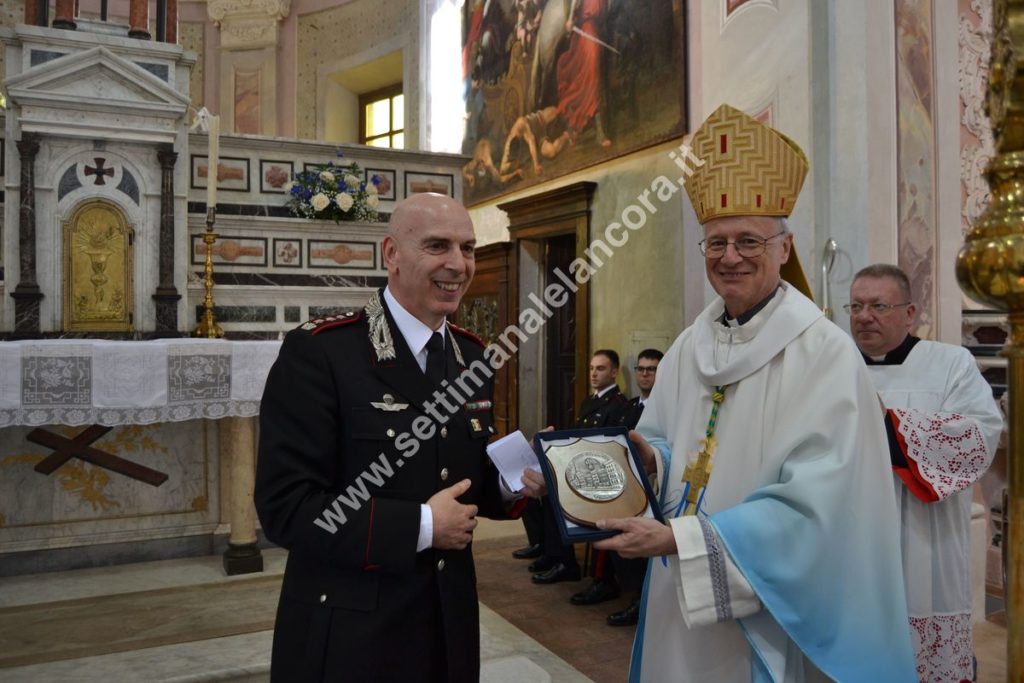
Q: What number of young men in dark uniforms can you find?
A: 2